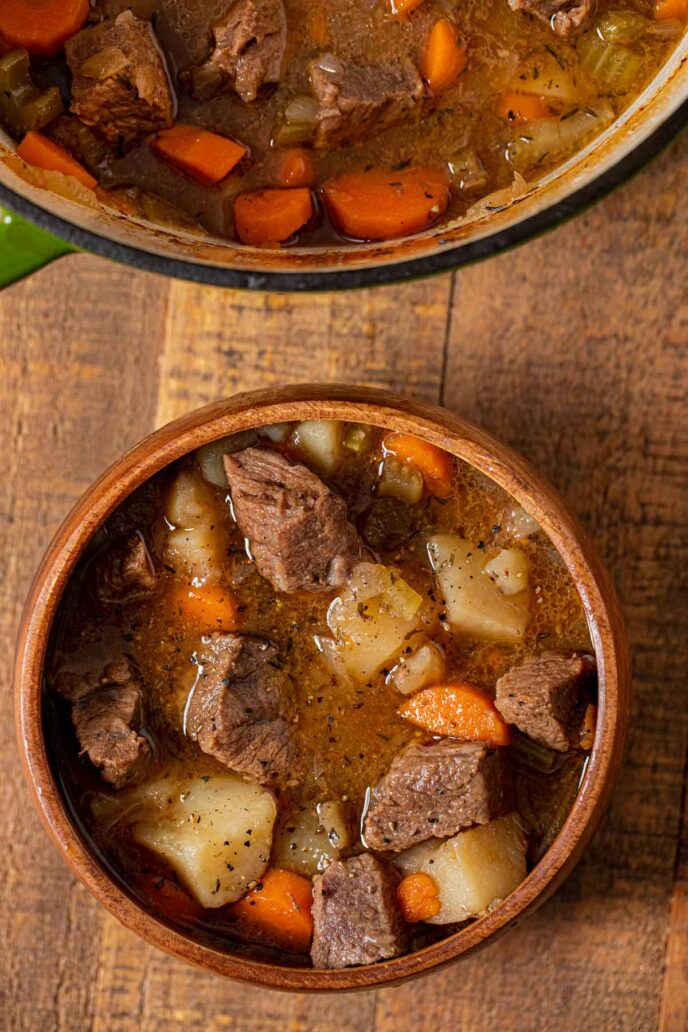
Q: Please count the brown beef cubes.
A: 11